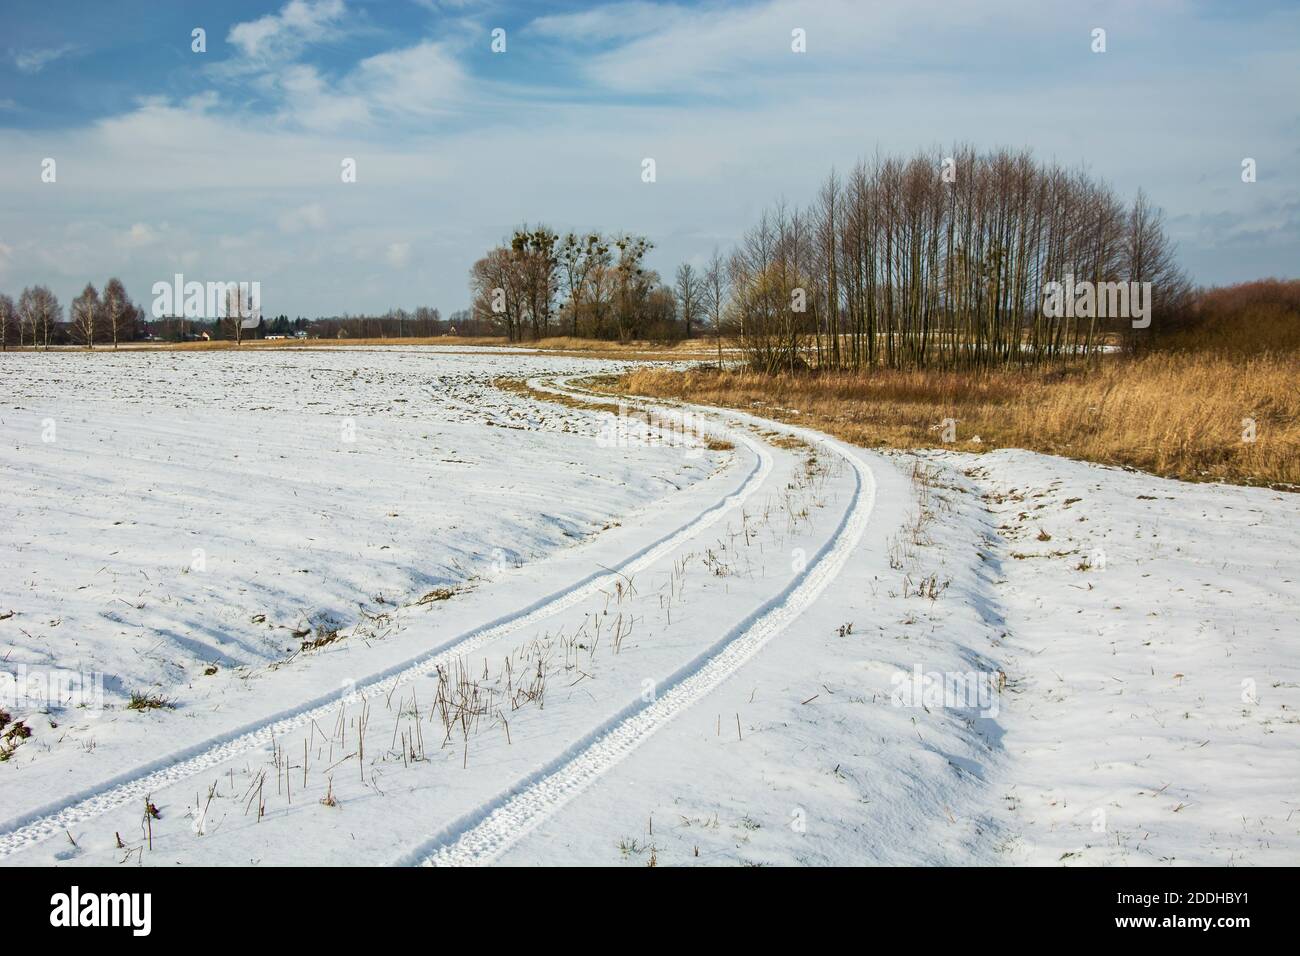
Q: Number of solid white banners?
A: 0